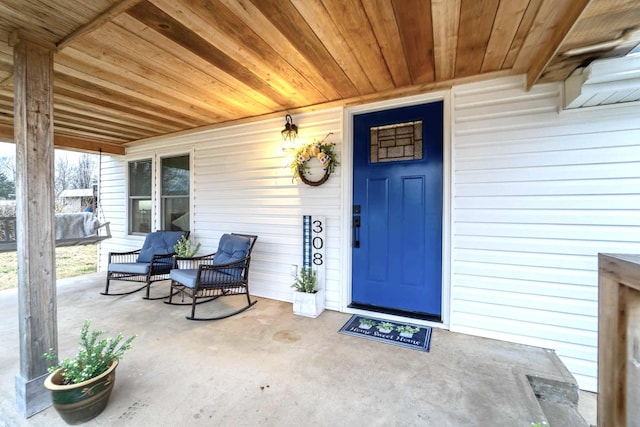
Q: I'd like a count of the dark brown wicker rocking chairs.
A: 2